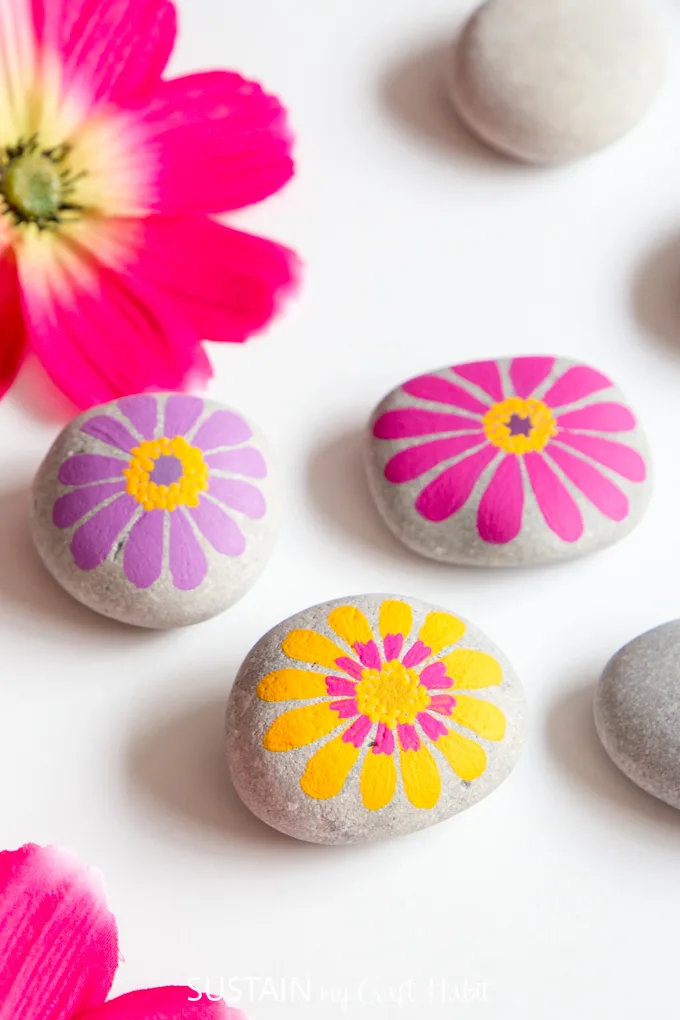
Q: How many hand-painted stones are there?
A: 3